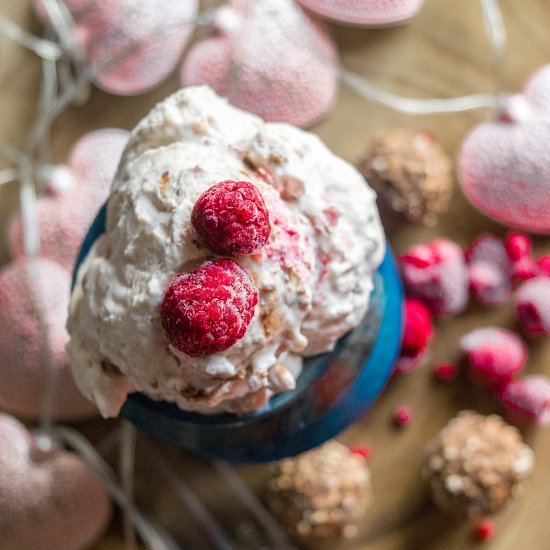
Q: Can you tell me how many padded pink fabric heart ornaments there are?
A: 7